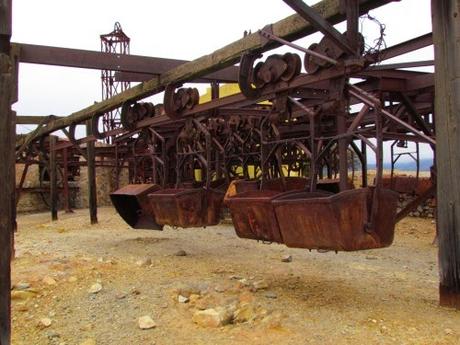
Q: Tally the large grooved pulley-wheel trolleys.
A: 4